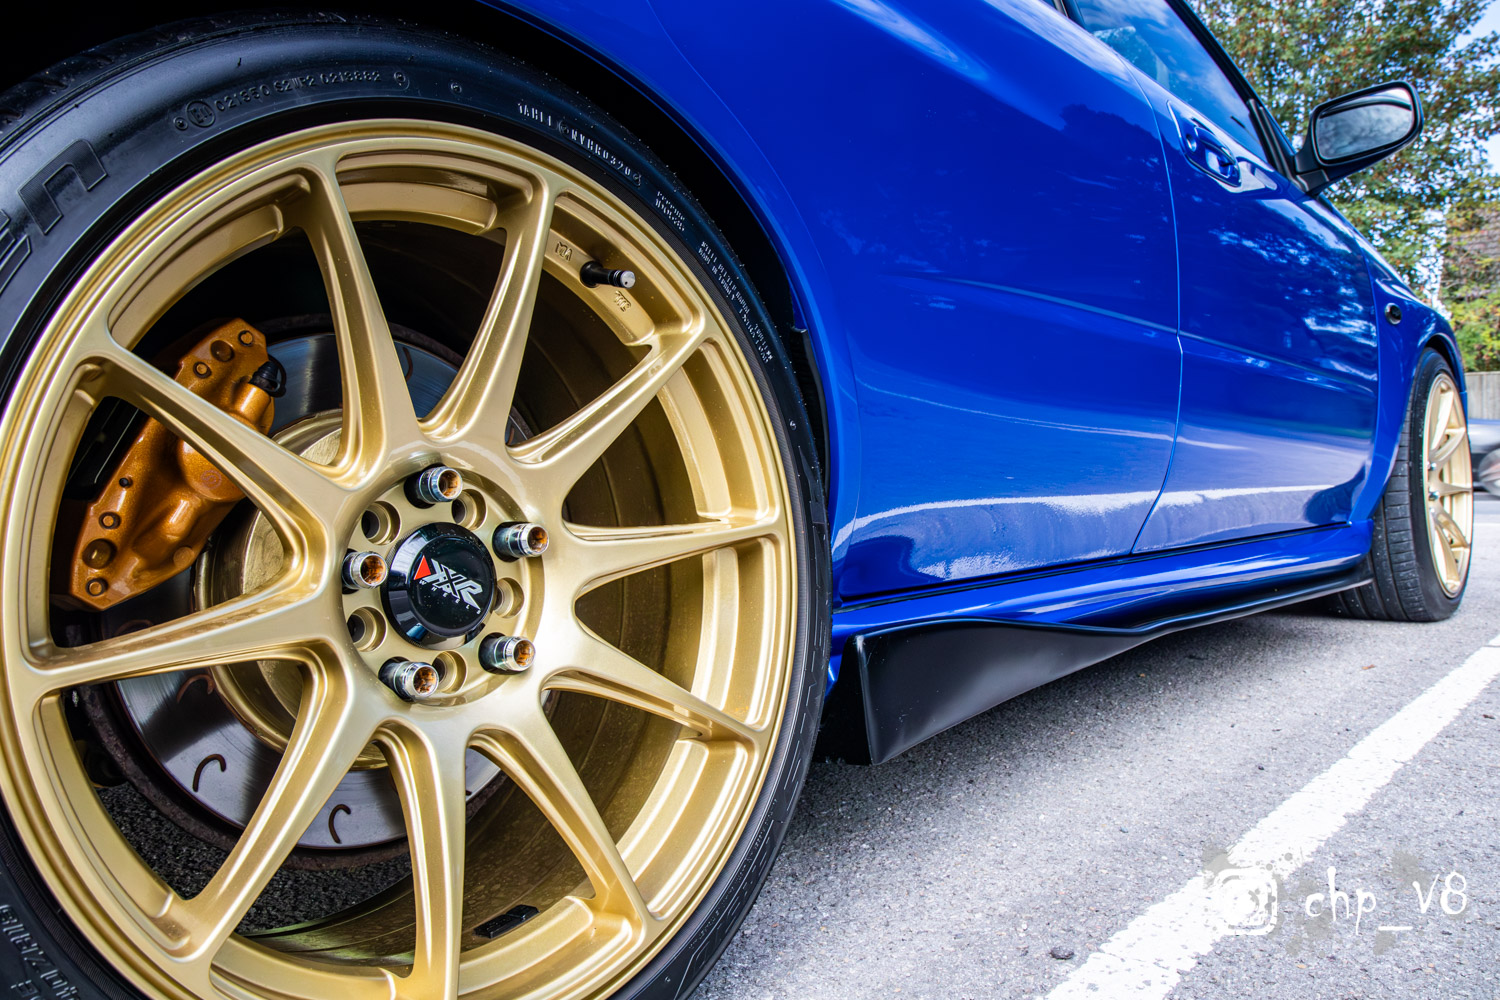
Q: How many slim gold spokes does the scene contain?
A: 10